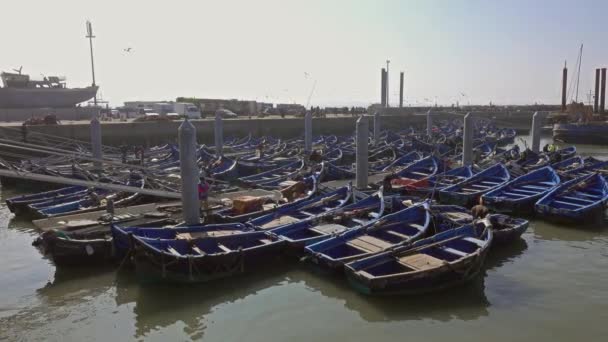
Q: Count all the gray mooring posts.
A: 9